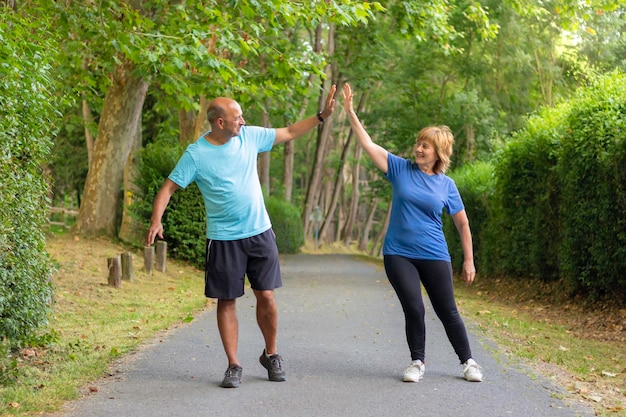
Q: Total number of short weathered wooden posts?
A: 4